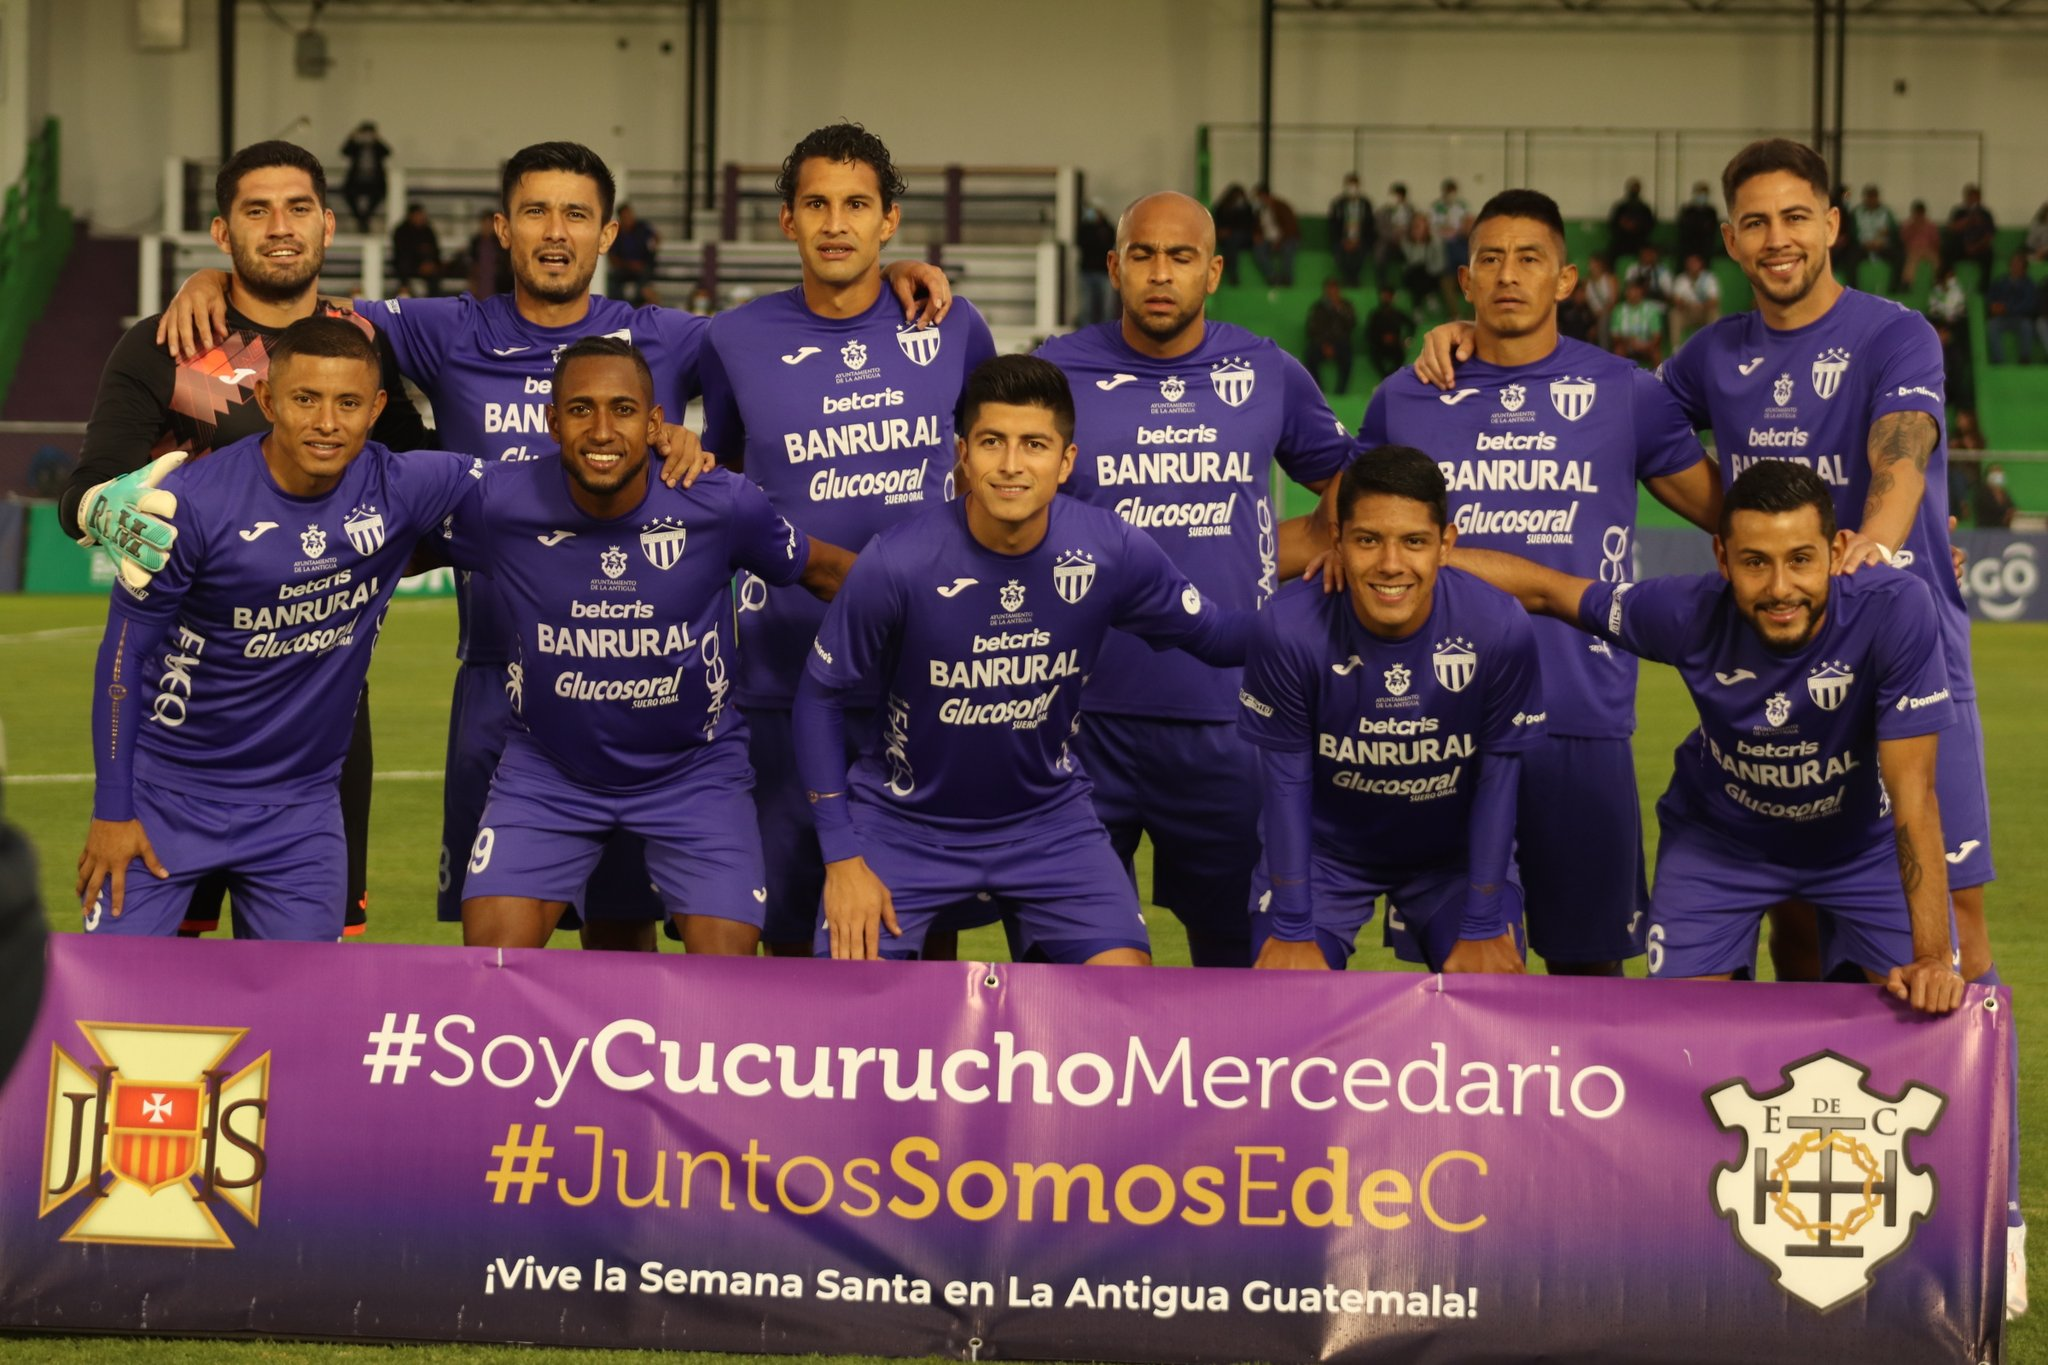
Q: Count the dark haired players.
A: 10